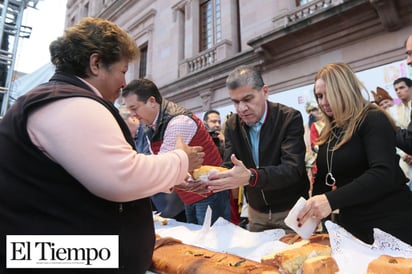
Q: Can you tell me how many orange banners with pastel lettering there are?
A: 0